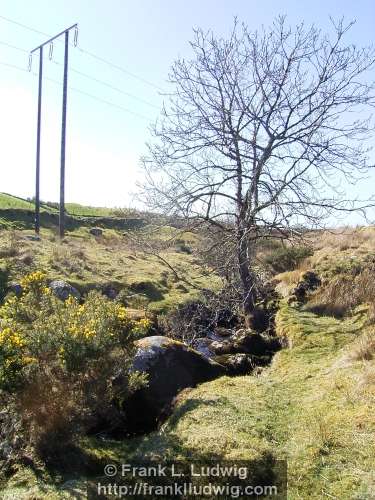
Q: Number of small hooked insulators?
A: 3